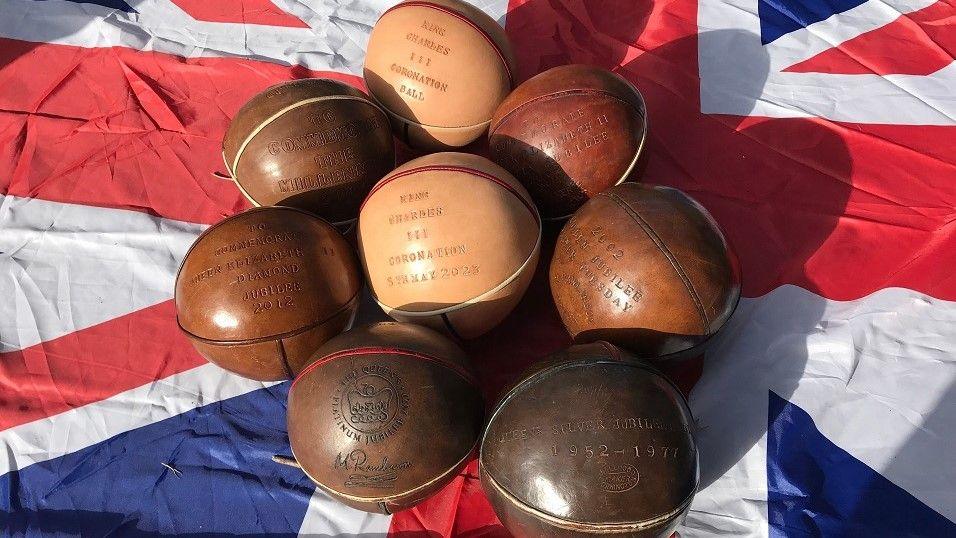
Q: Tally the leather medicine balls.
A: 8